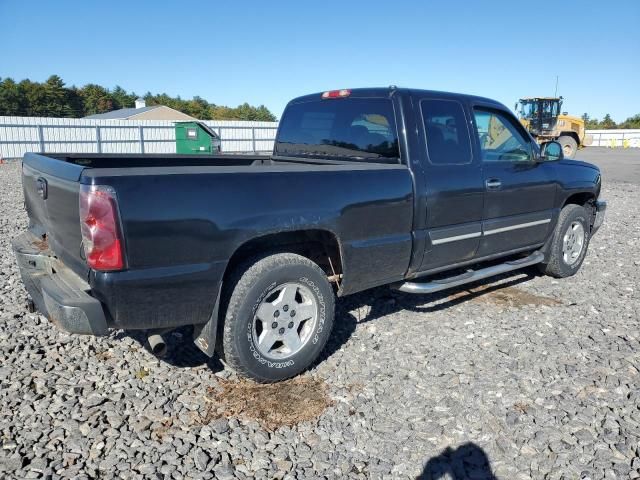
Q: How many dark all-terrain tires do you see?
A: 2